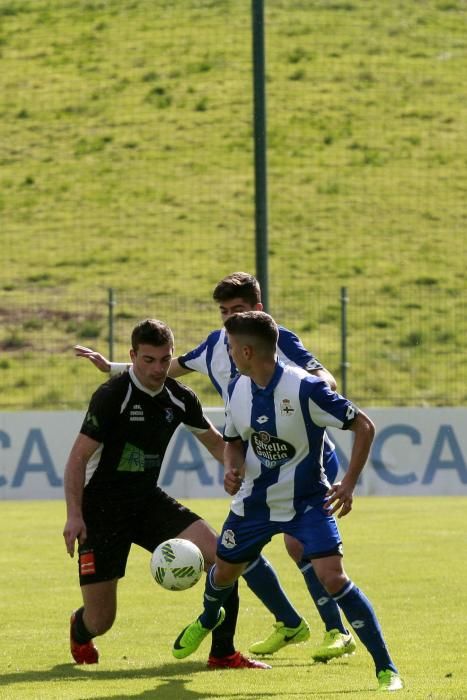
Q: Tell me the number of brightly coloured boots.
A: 6